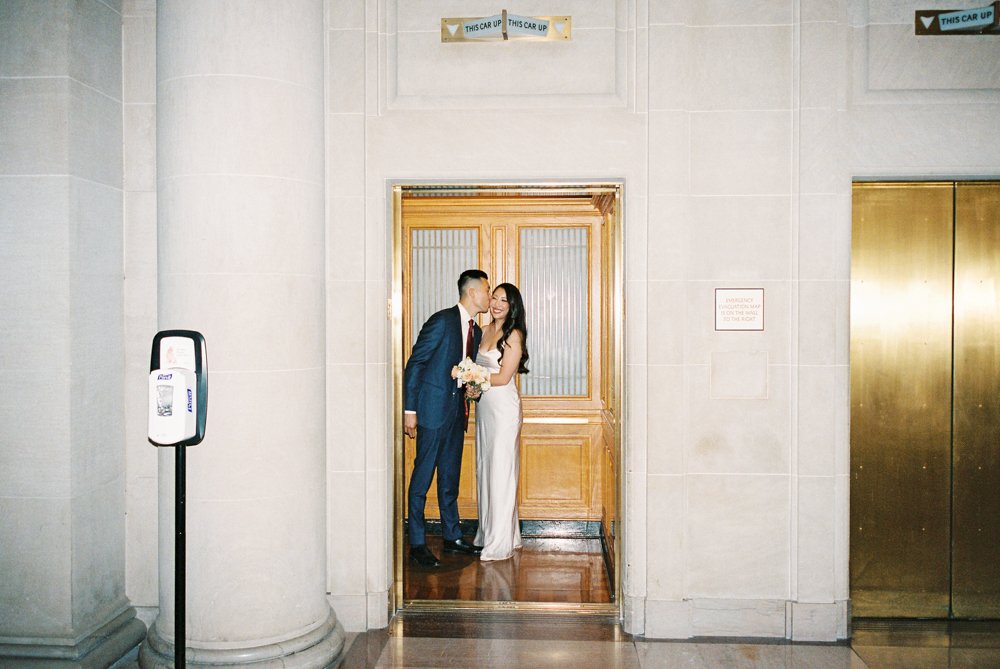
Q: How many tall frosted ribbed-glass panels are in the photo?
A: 2